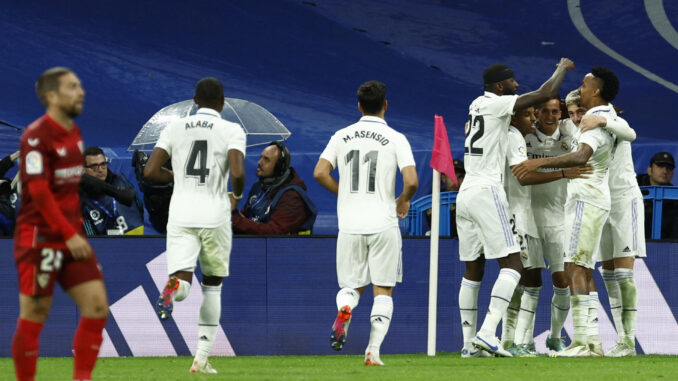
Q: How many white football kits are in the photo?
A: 7